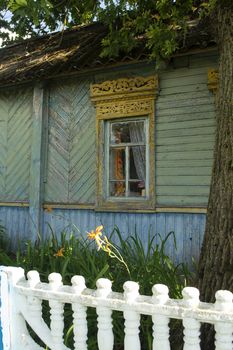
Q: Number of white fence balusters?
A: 8